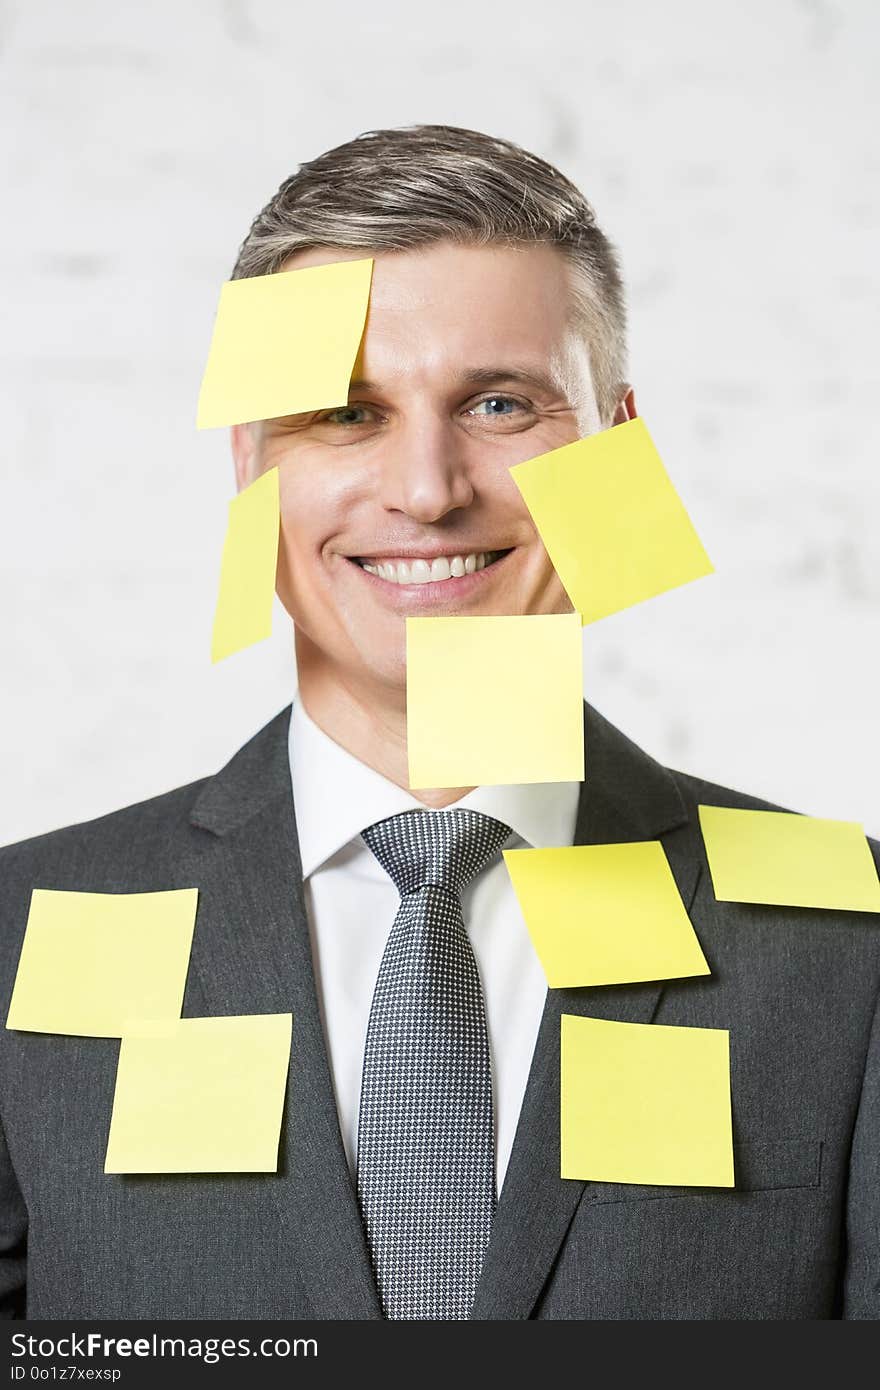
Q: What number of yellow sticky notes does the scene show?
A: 9